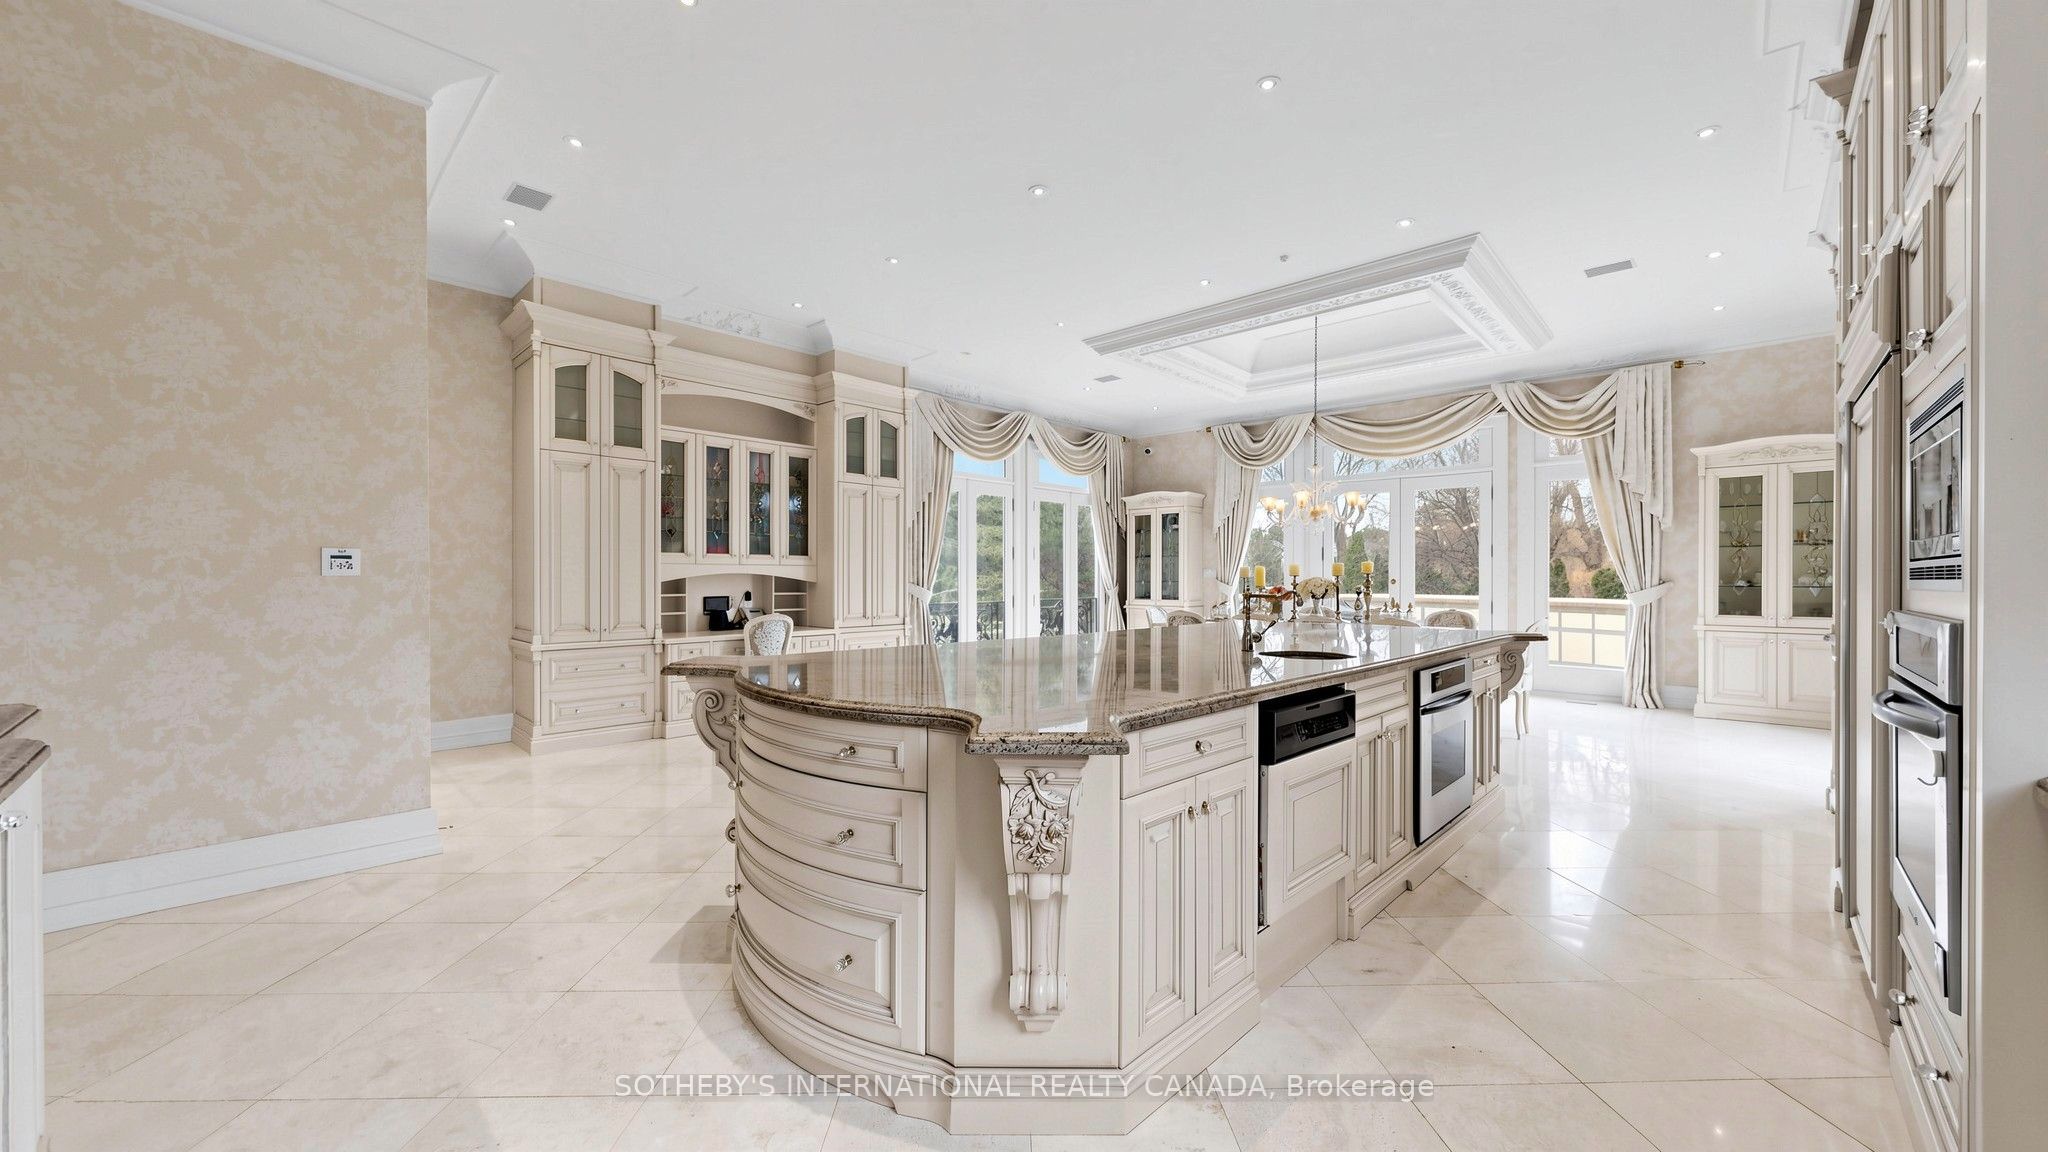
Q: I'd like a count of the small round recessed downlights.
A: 15